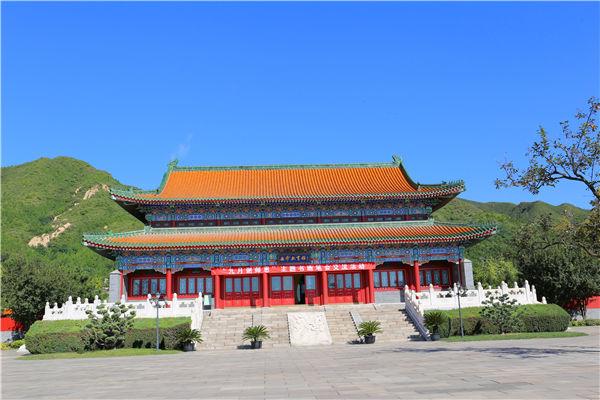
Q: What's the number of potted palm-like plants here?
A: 4